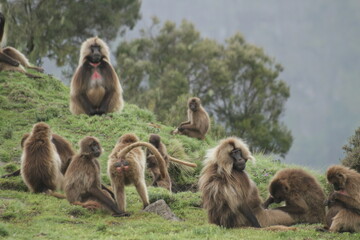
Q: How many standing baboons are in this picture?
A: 1